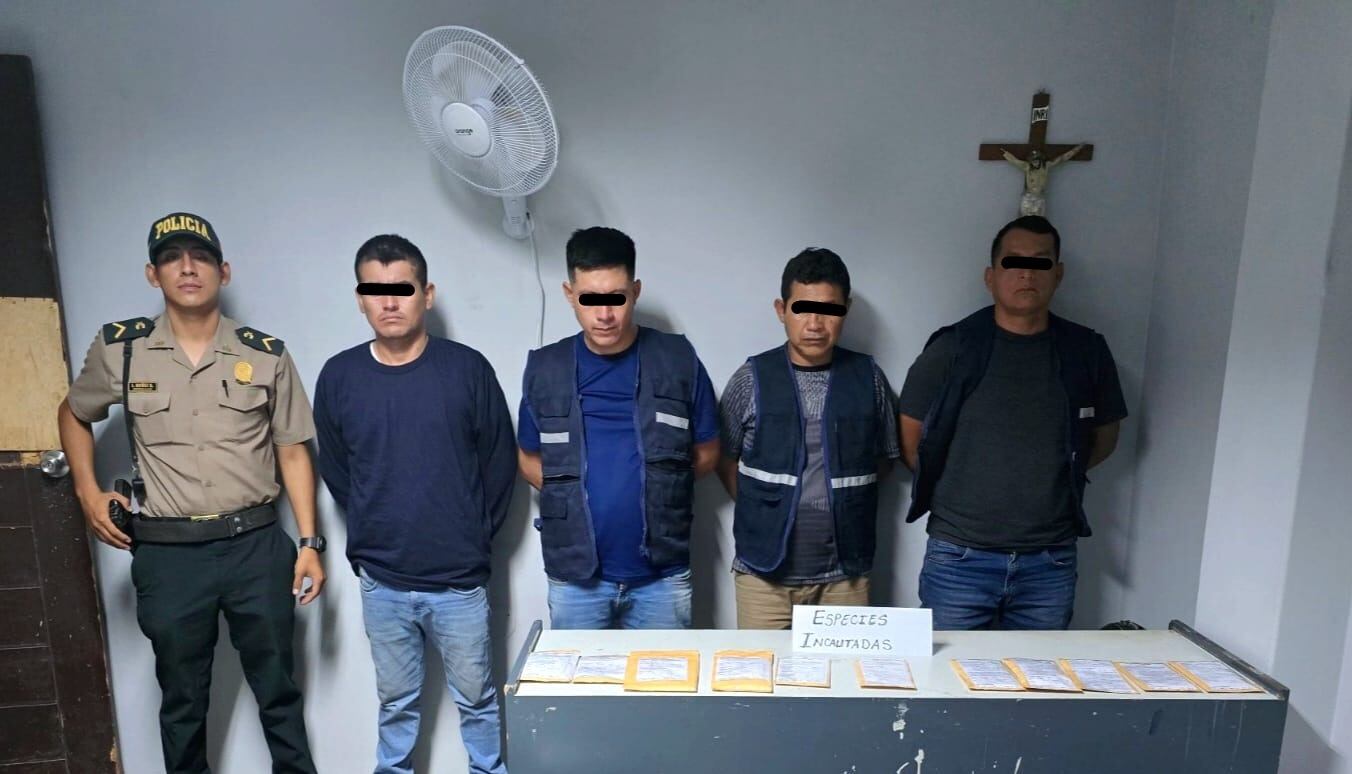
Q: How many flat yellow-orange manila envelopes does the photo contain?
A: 11